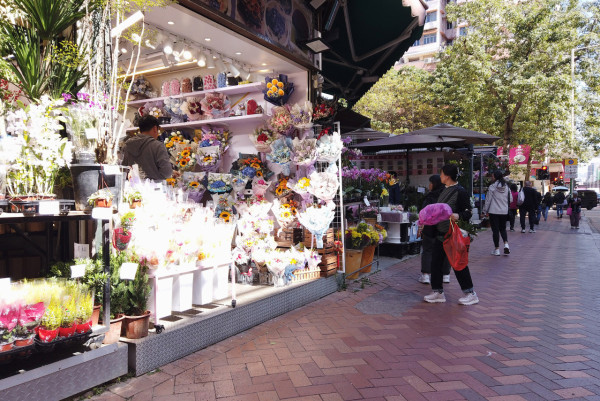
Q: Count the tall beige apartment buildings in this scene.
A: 1